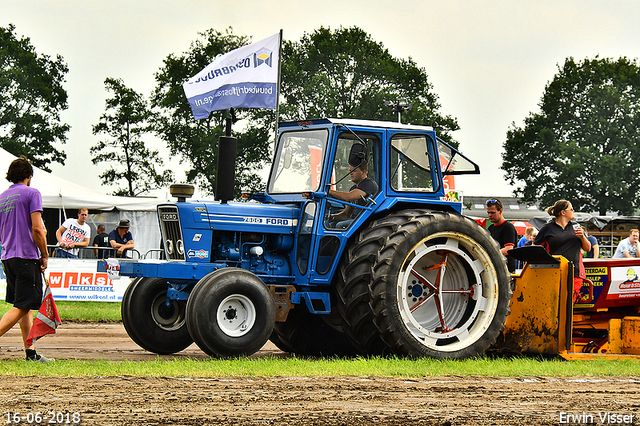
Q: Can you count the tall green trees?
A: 5